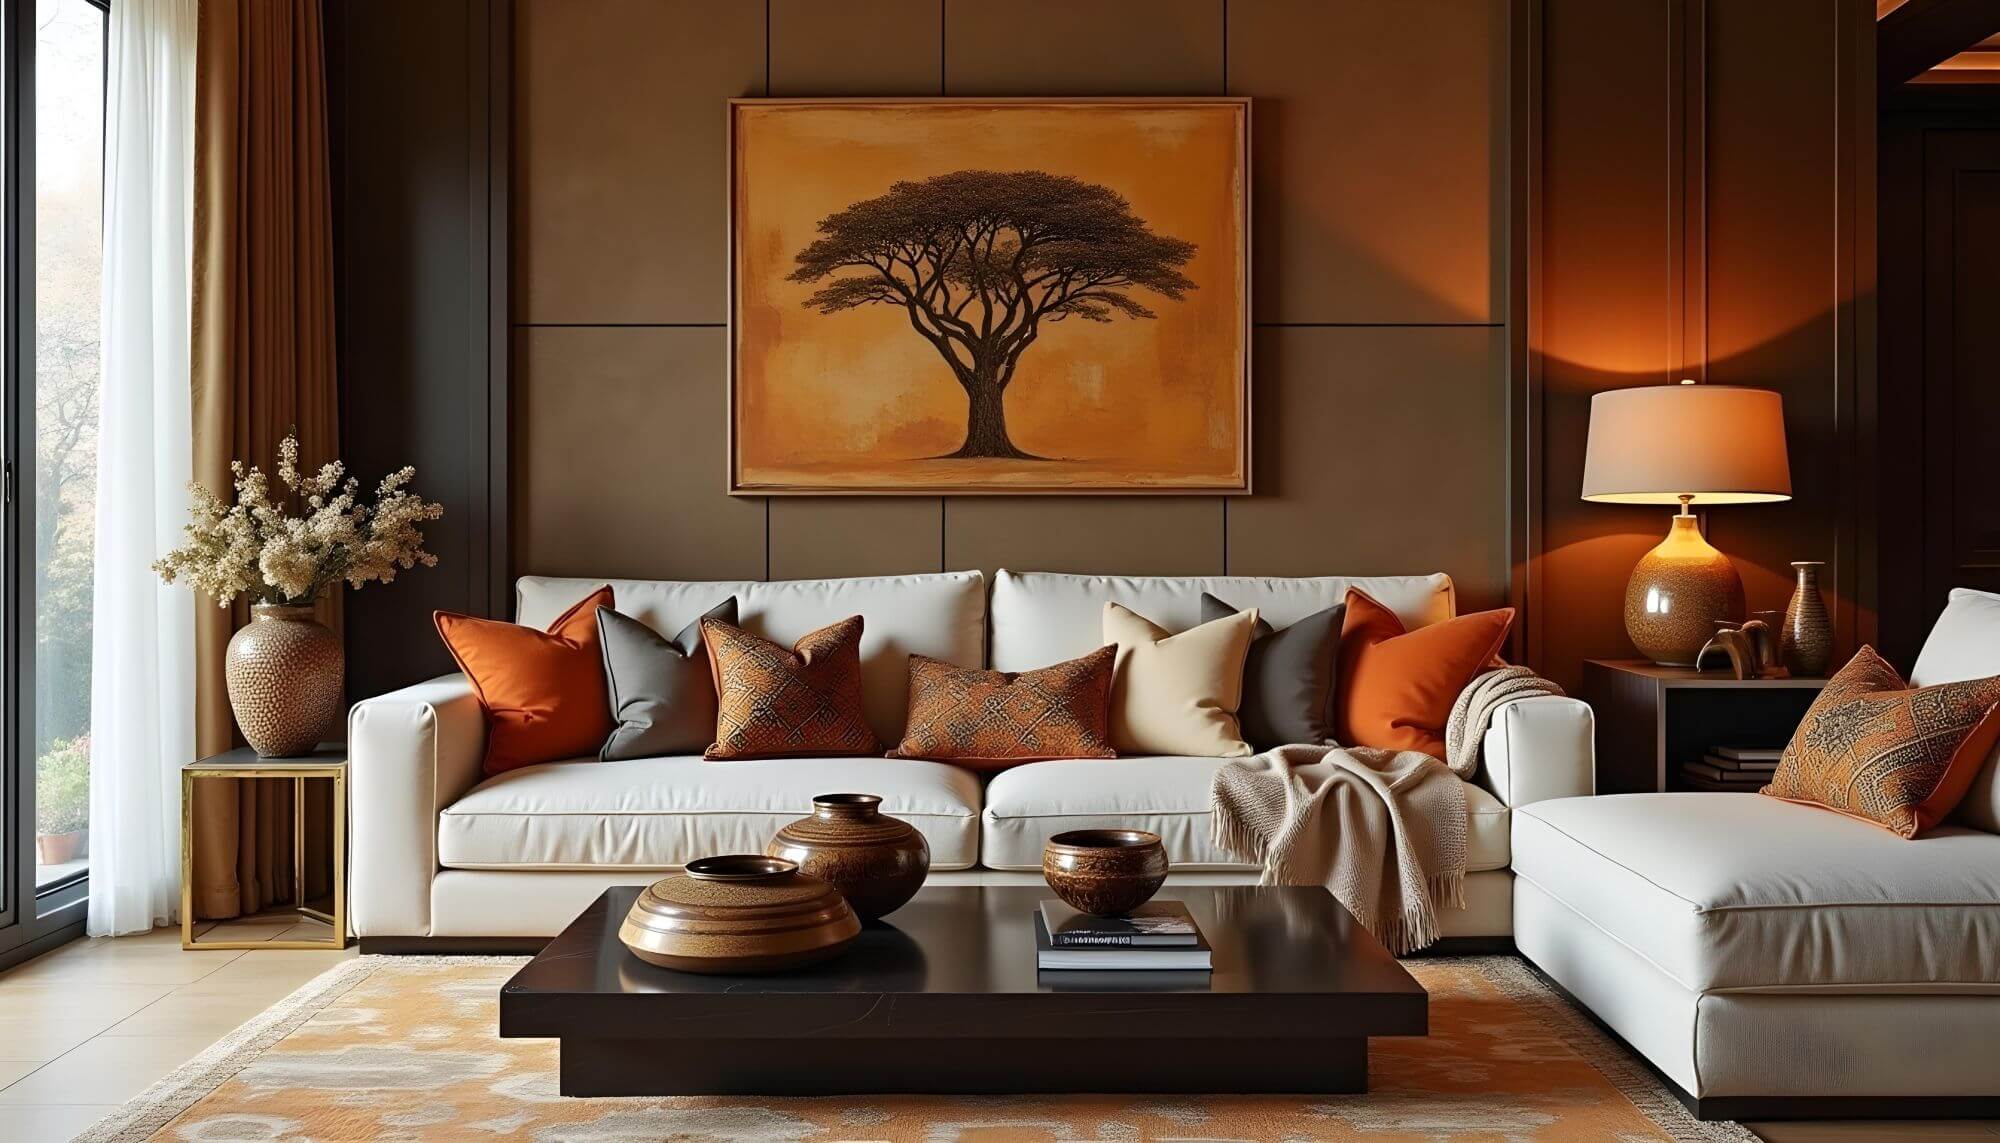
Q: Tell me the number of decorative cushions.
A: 8